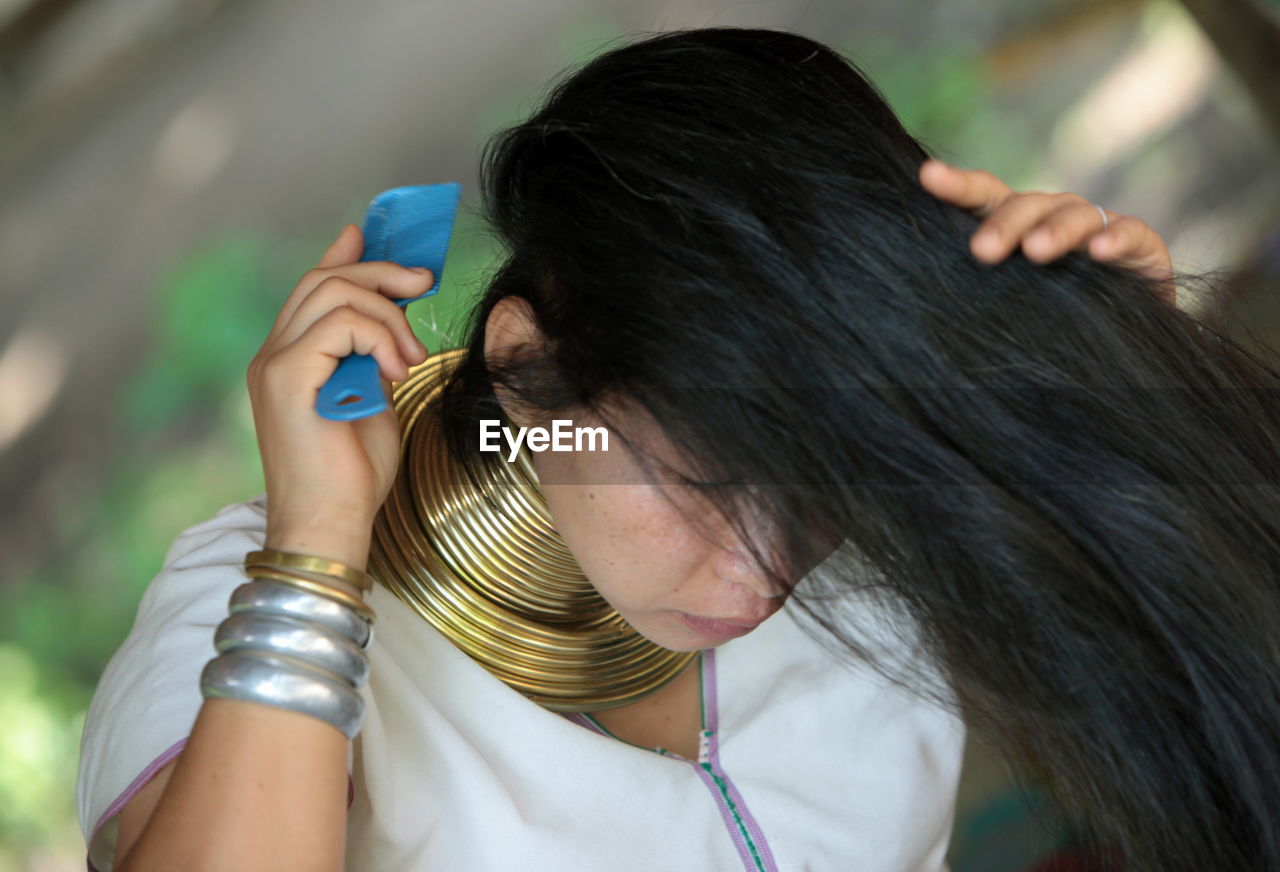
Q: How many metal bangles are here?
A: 5